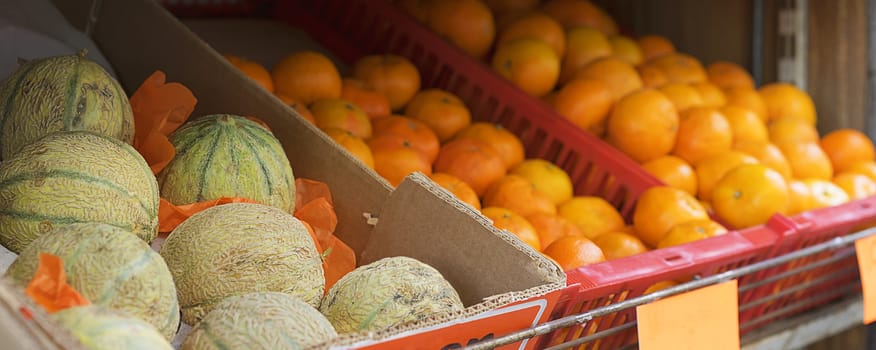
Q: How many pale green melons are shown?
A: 8